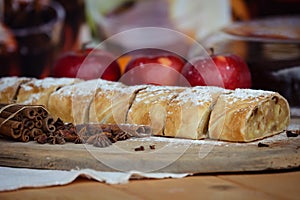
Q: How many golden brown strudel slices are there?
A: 7